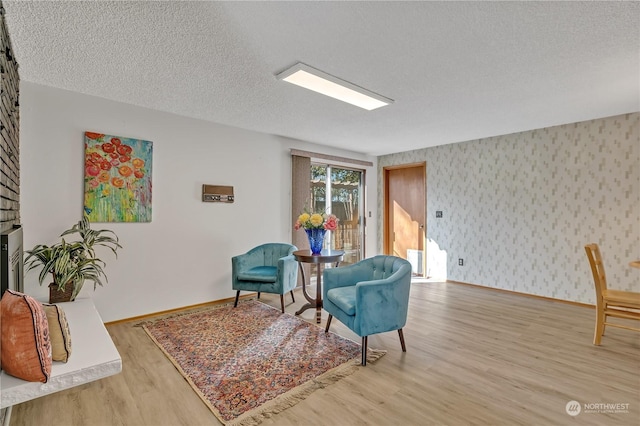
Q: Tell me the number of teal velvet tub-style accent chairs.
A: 2